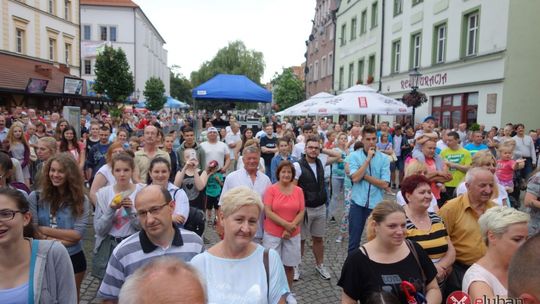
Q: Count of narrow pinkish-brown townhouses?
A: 1